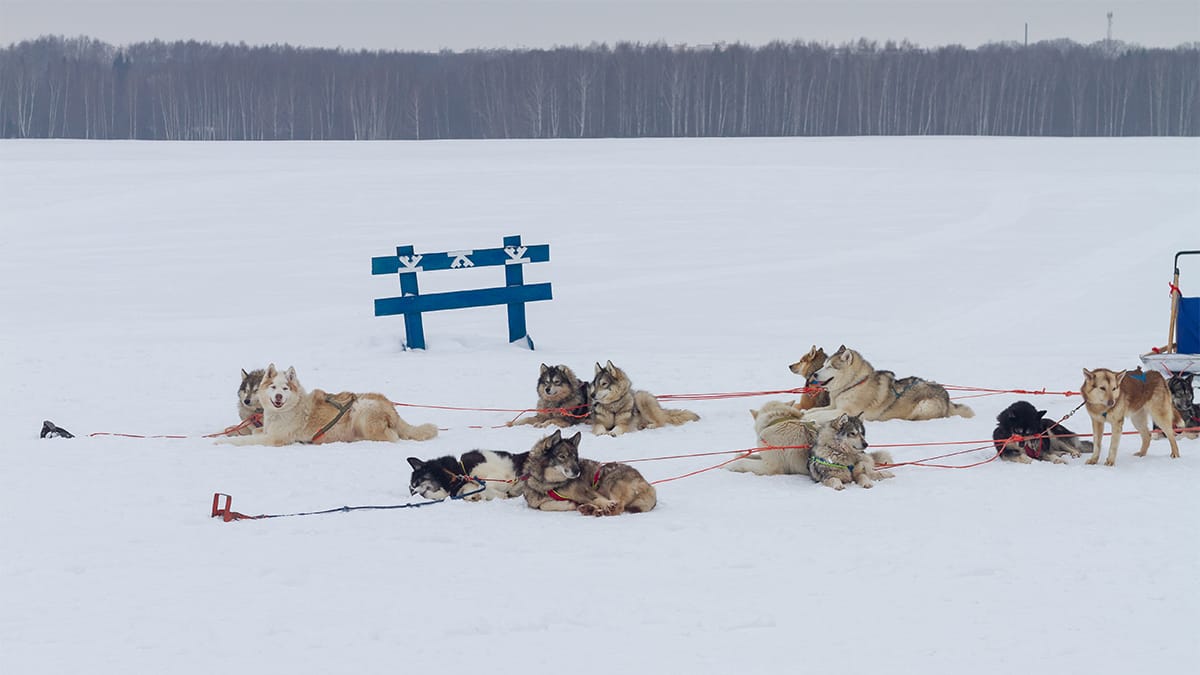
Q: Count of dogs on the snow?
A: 13